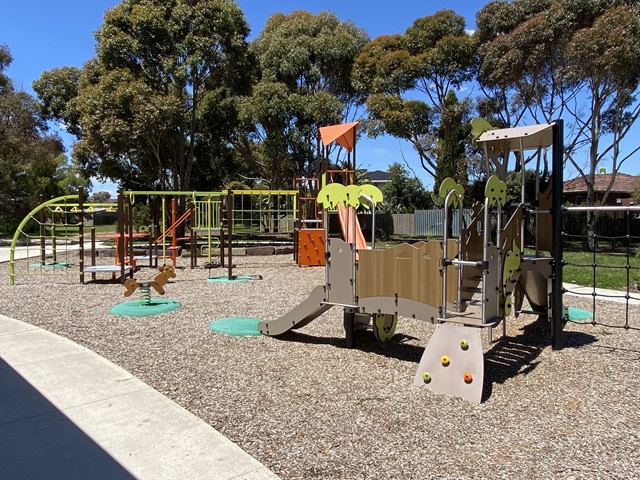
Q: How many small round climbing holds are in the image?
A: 4